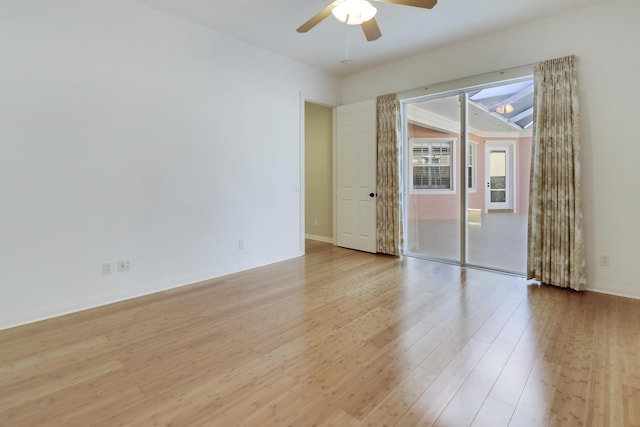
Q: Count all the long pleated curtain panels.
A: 2